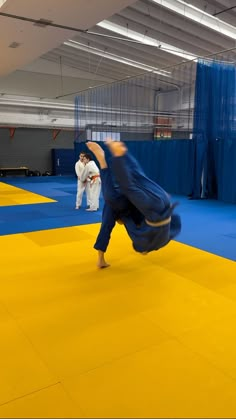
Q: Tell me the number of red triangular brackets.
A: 2